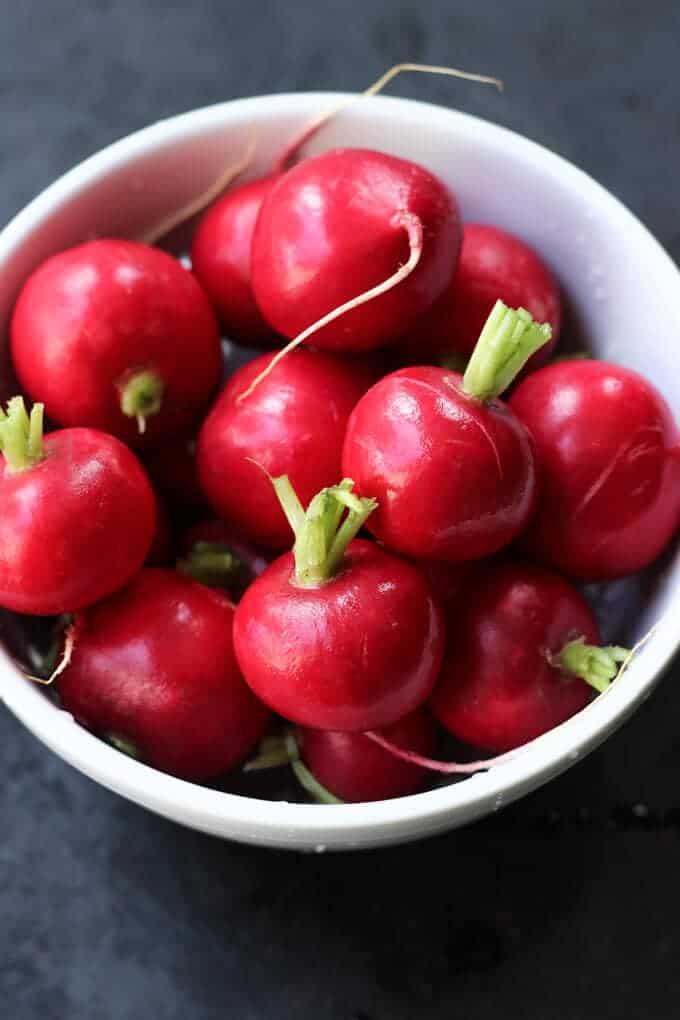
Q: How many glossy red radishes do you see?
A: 12